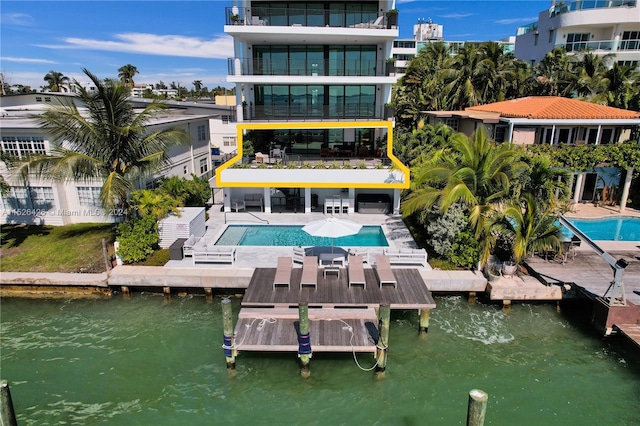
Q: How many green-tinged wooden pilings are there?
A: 6